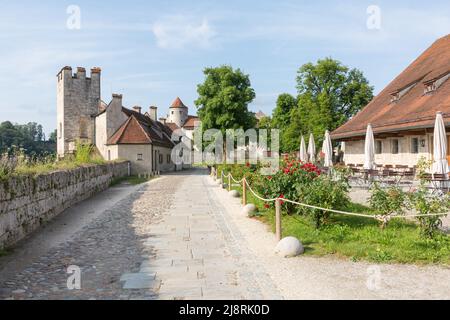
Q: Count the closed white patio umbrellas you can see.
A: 5